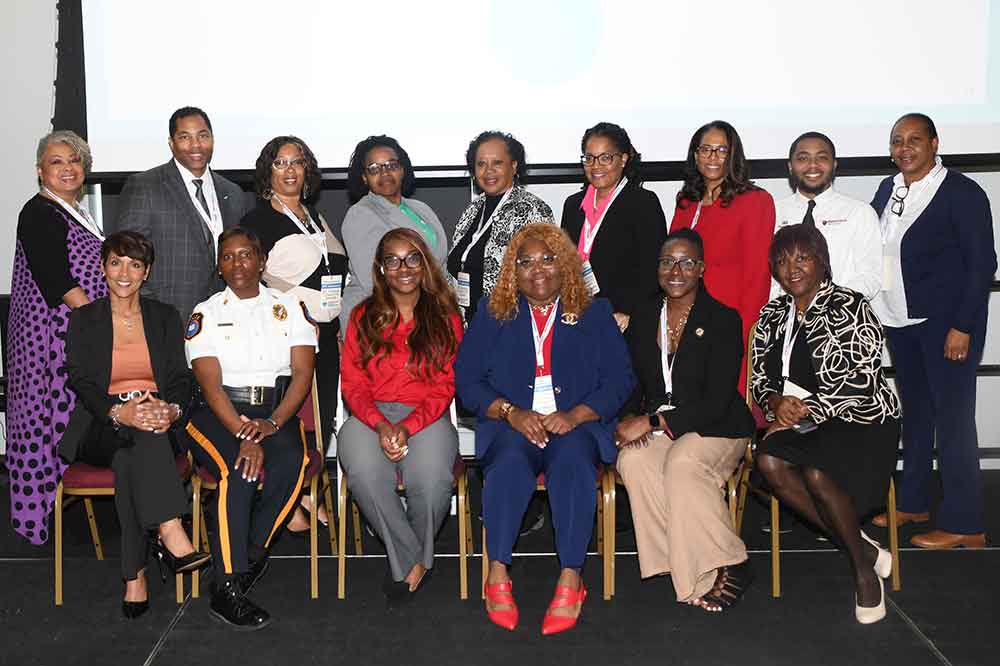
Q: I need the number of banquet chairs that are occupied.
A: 6